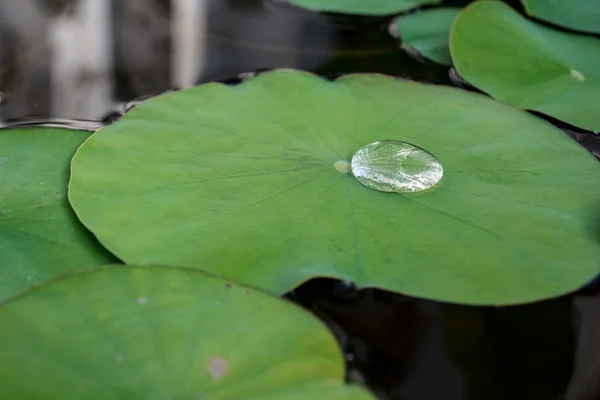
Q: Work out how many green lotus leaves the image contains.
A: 7